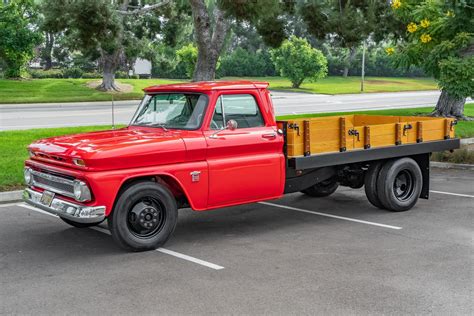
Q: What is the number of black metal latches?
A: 4